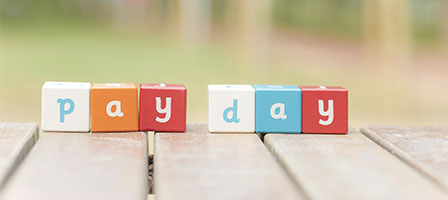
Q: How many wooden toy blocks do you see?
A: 6